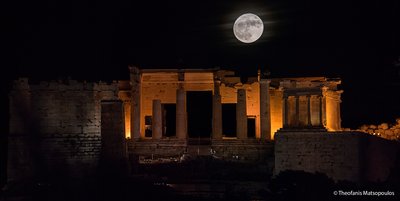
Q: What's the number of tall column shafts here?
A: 6